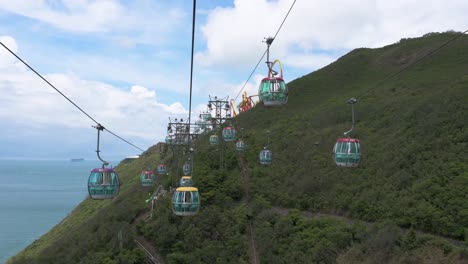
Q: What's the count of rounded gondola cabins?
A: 12